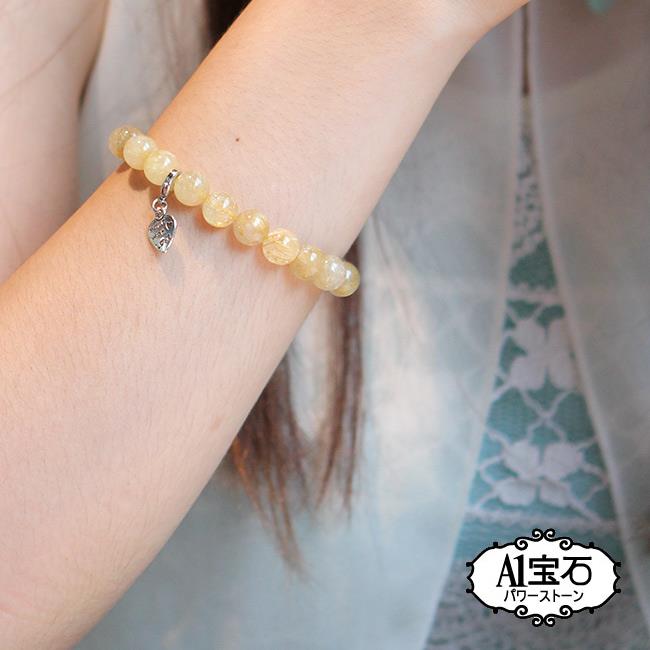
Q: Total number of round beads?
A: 10